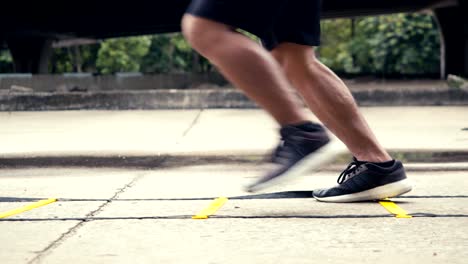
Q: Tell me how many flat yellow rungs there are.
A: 3